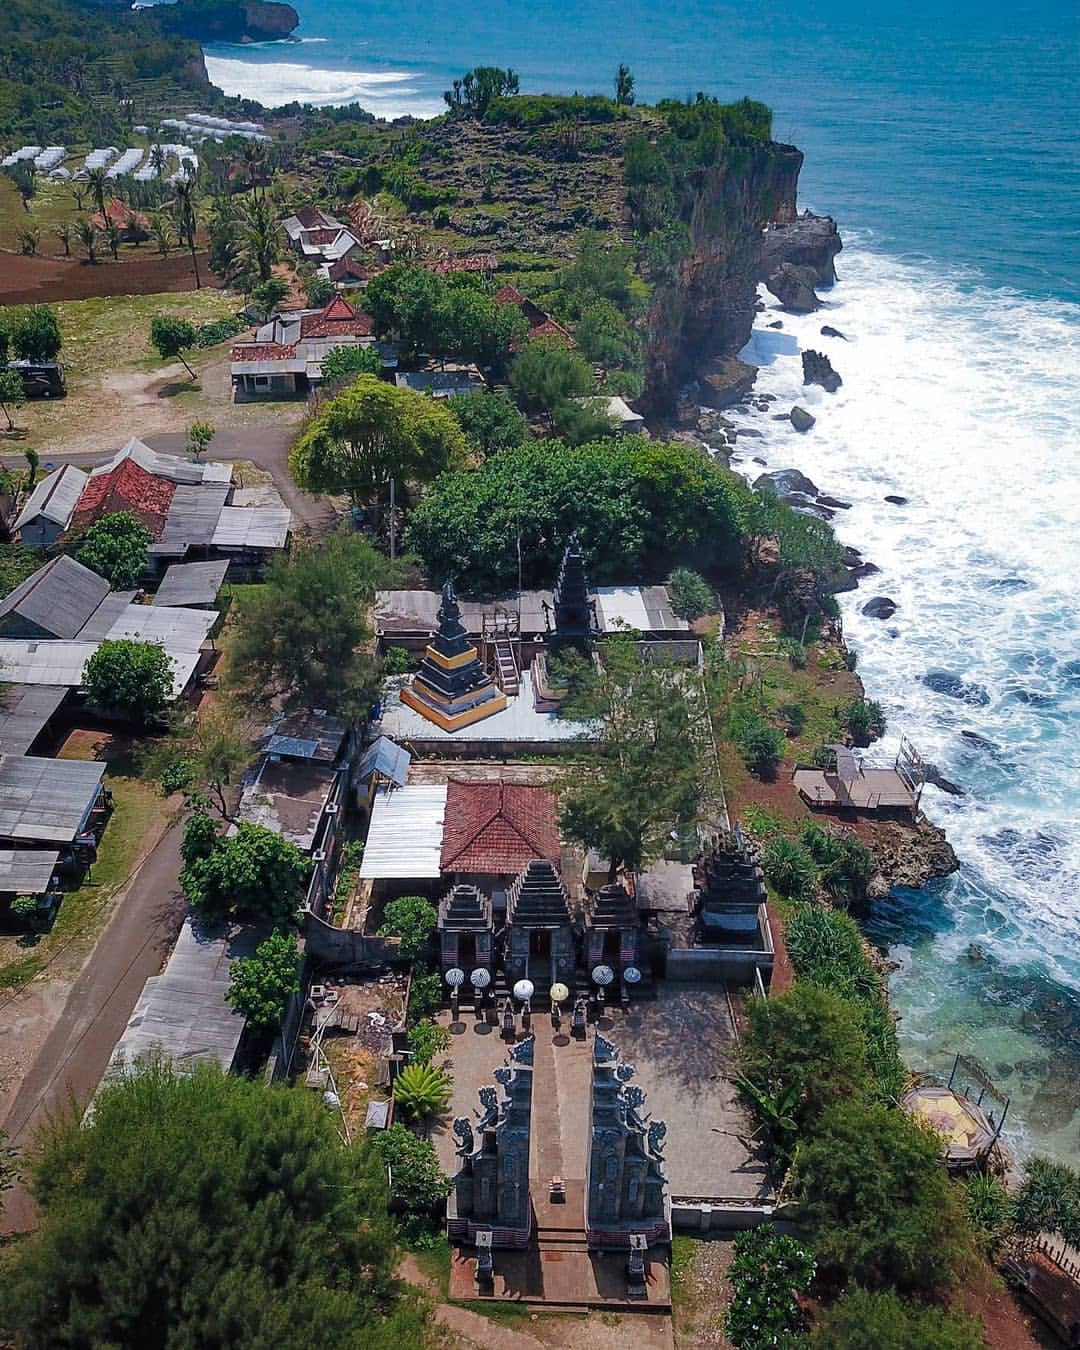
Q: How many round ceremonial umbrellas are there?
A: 6